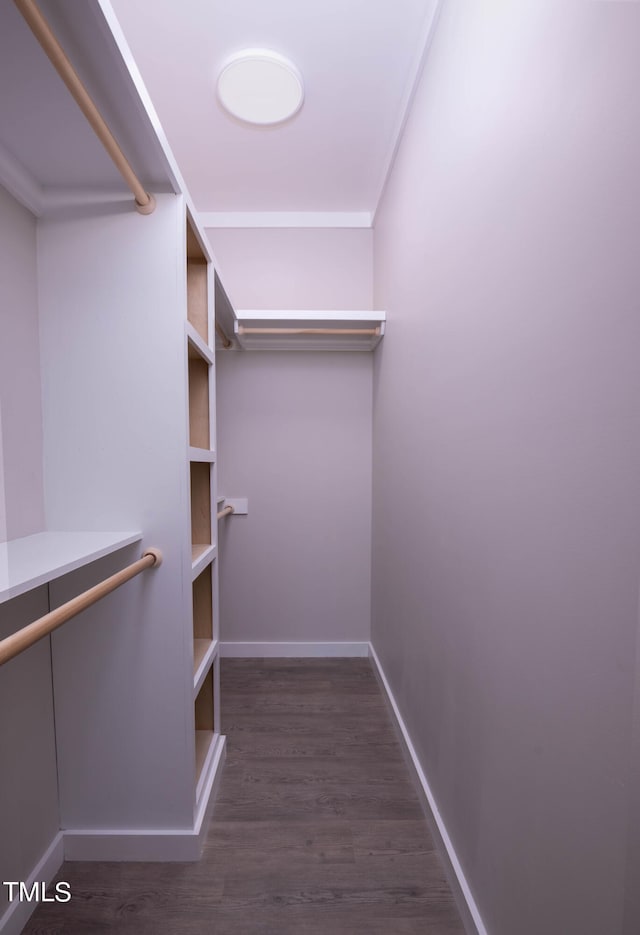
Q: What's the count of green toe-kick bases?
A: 0